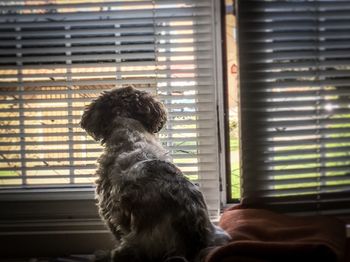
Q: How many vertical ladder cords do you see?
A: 2